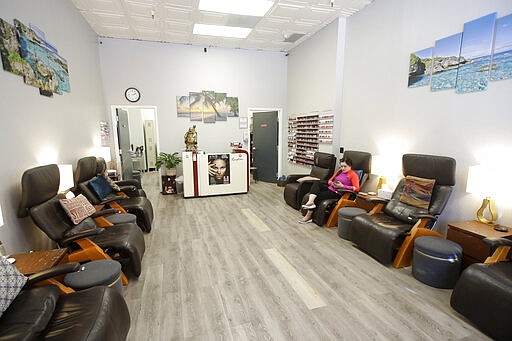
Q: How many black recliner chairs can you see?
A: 8